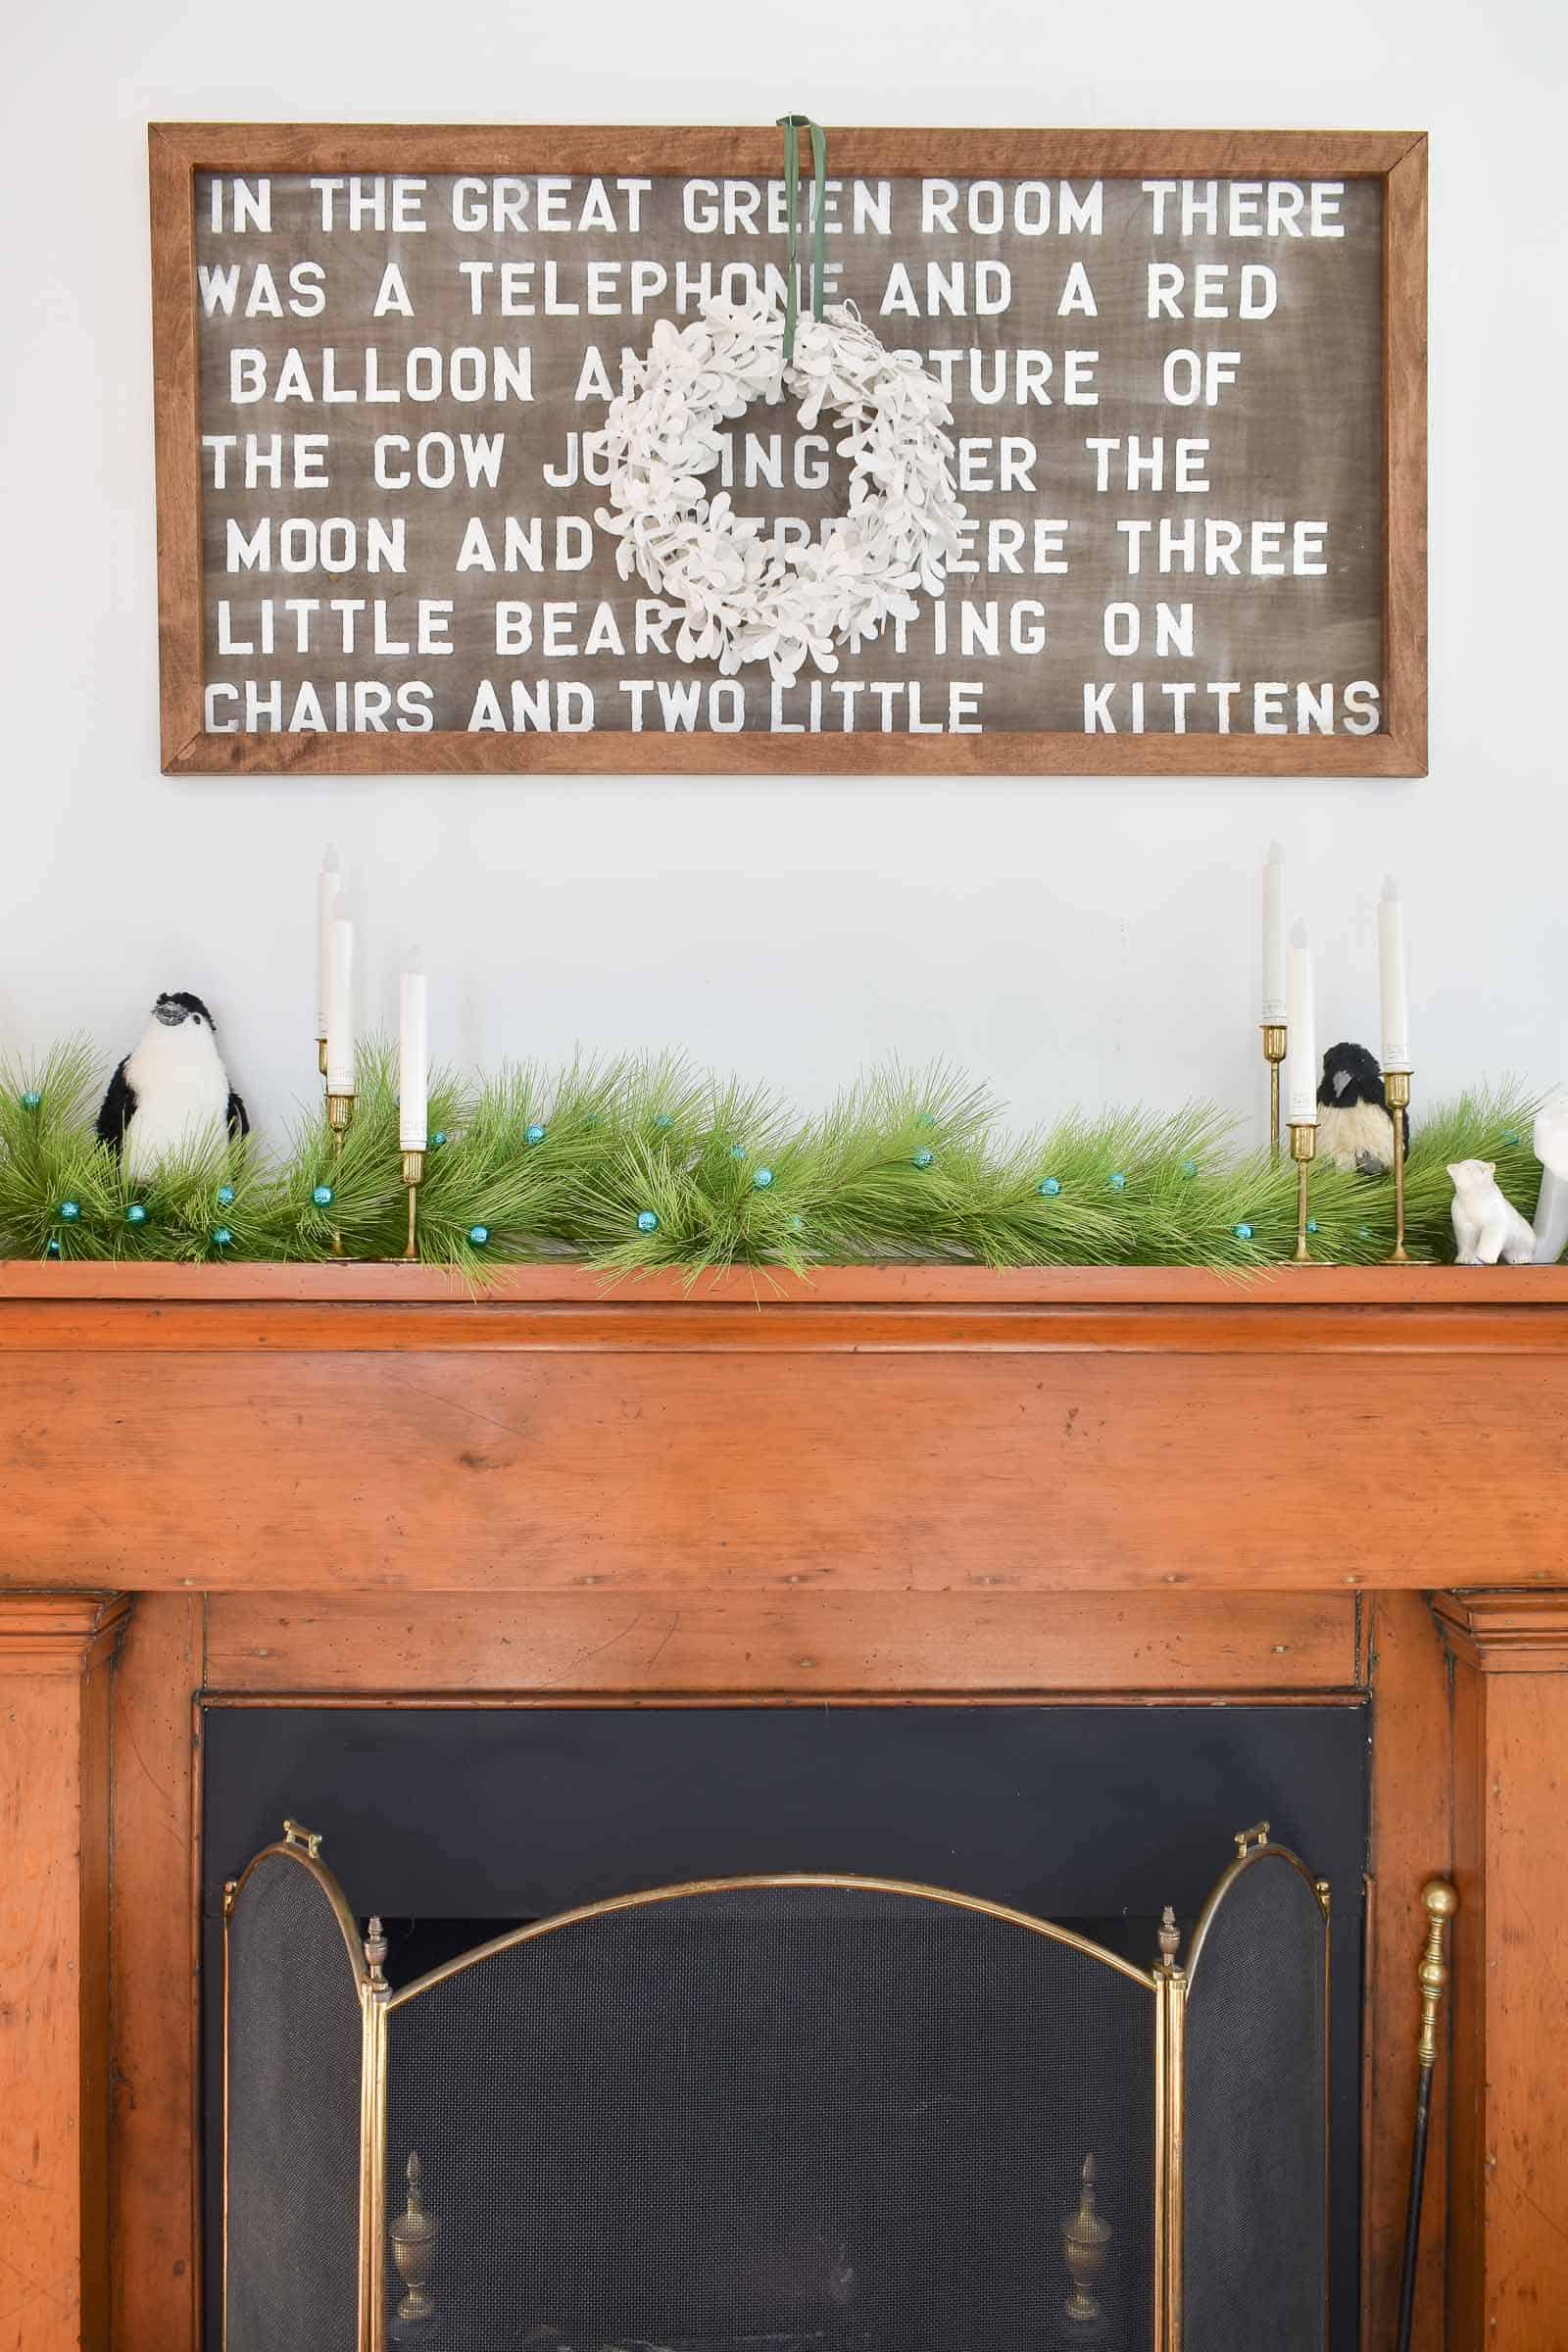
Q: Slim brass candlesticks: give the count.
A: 6